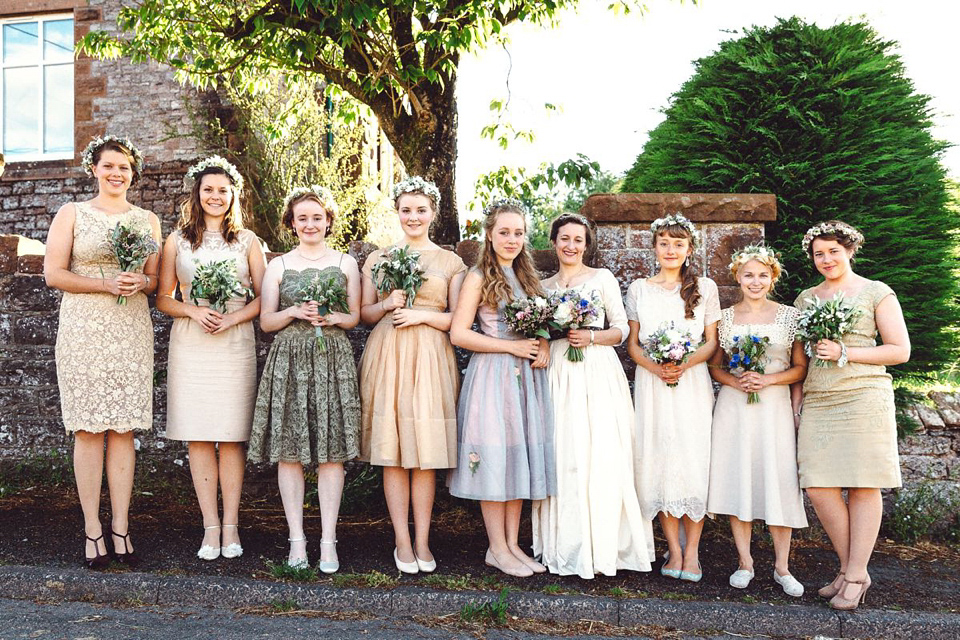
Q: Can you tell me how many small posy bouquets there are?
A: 9